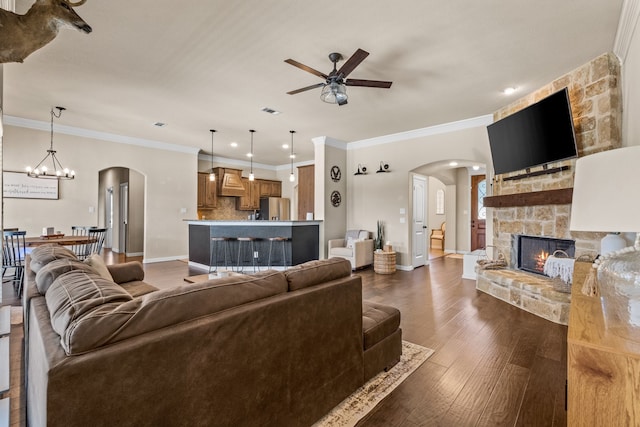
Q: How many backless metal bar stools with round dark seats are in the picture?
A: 3